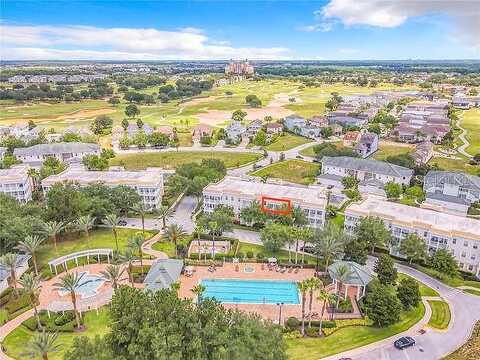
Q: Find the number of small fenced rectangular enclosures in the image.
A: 1